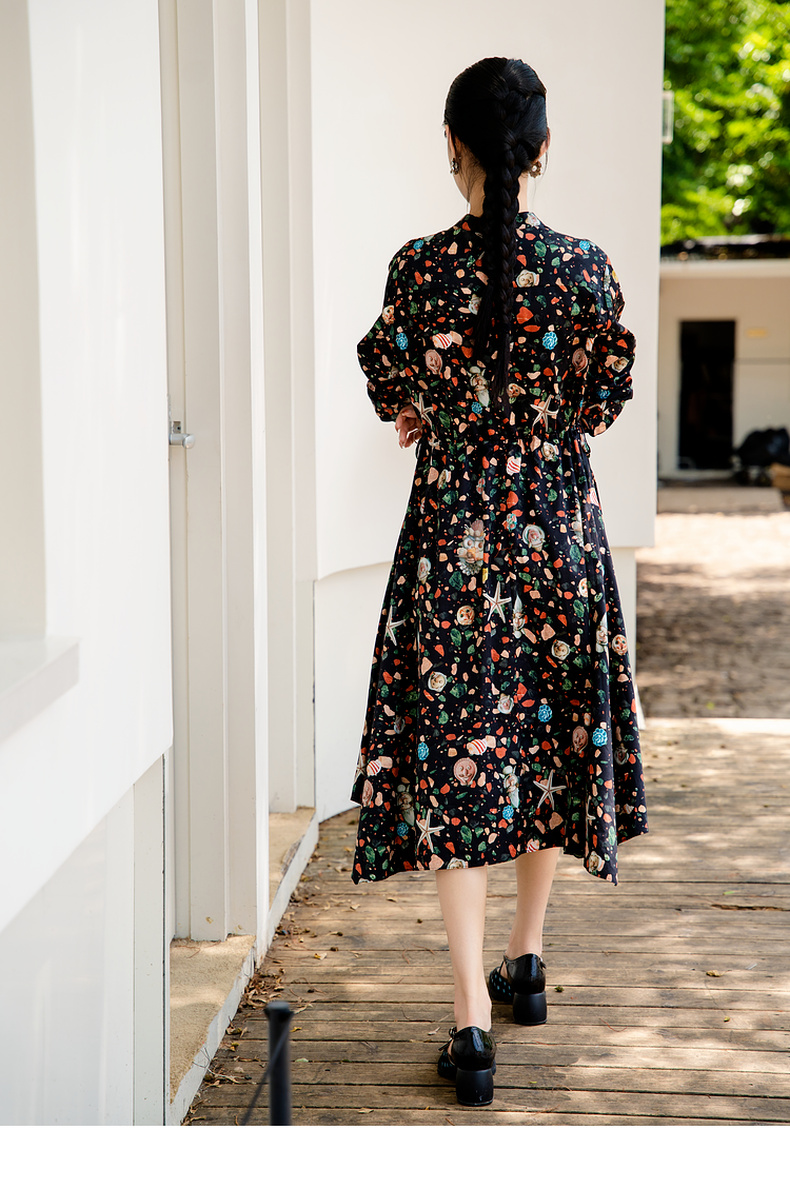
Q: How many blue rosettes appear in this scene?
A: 11